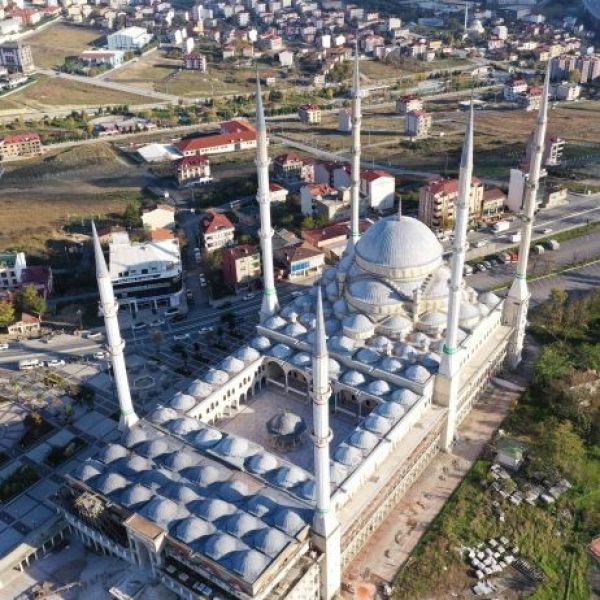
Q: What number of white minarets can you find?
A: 6